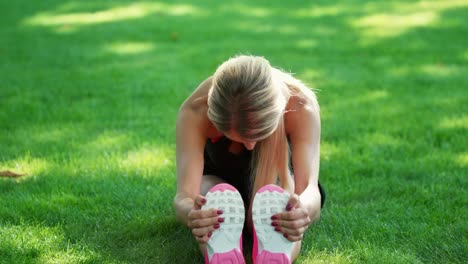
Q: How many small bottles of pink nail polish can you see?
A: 0